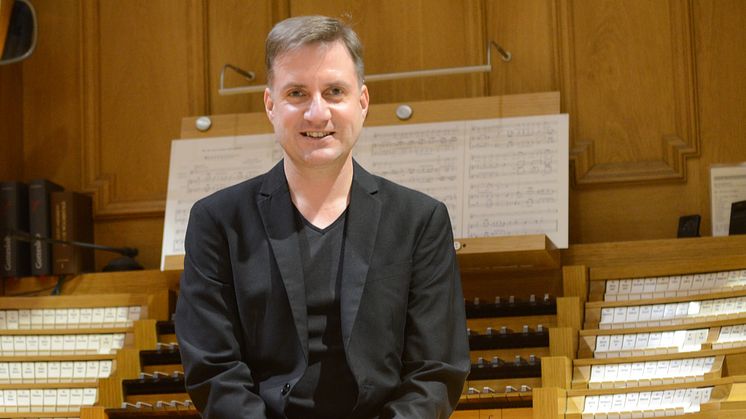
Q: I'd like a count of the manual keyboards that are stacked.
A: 4